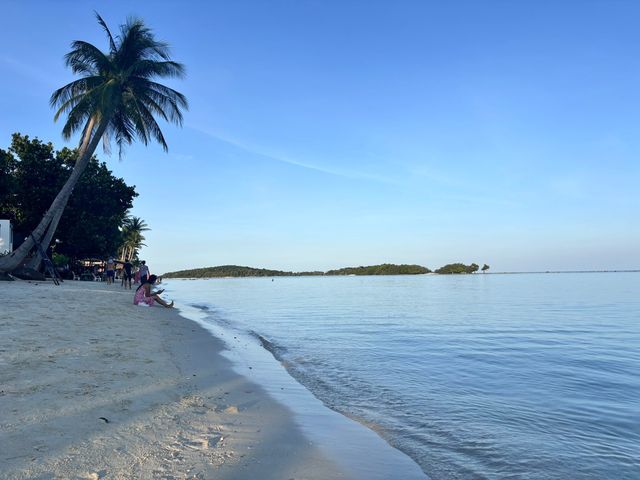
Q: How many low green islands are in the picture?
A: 3